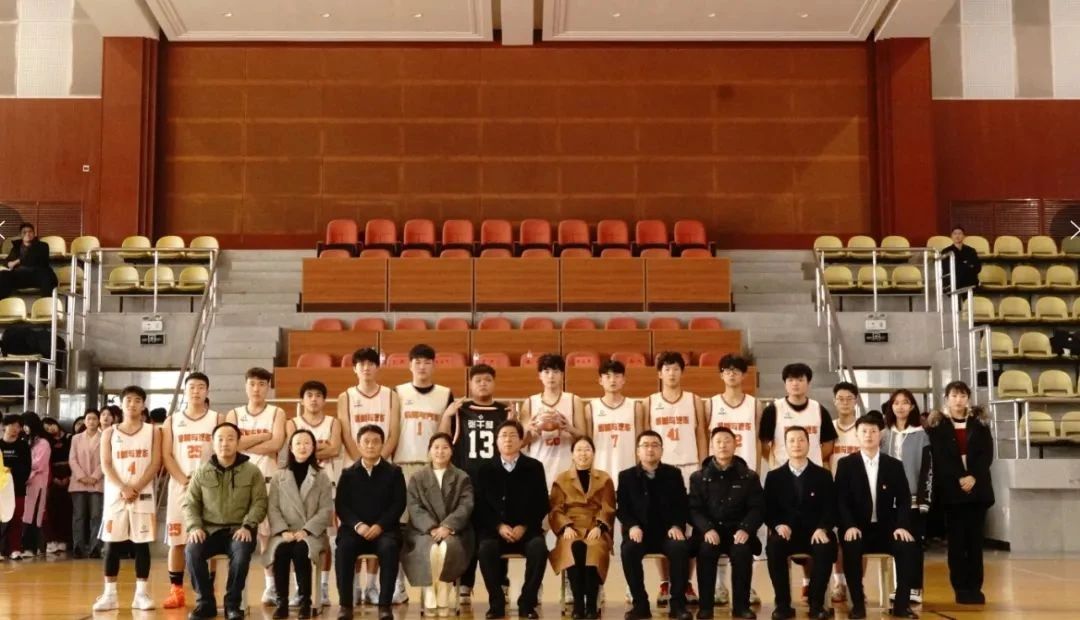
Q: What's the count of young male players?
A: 13